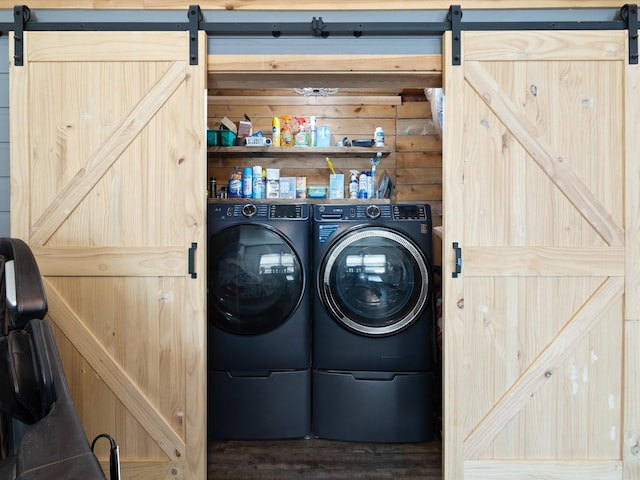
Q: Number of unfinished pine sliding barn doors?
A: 2